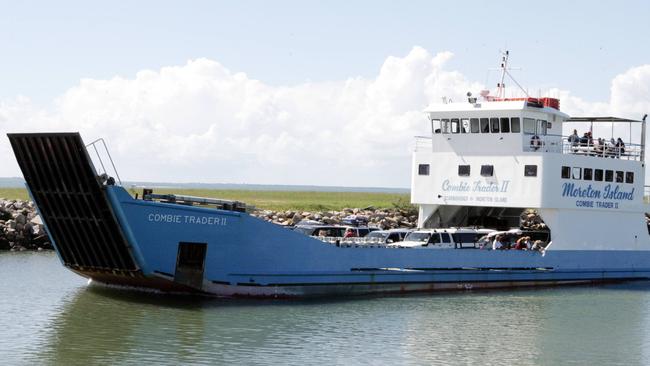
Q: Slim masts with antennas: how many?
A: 1